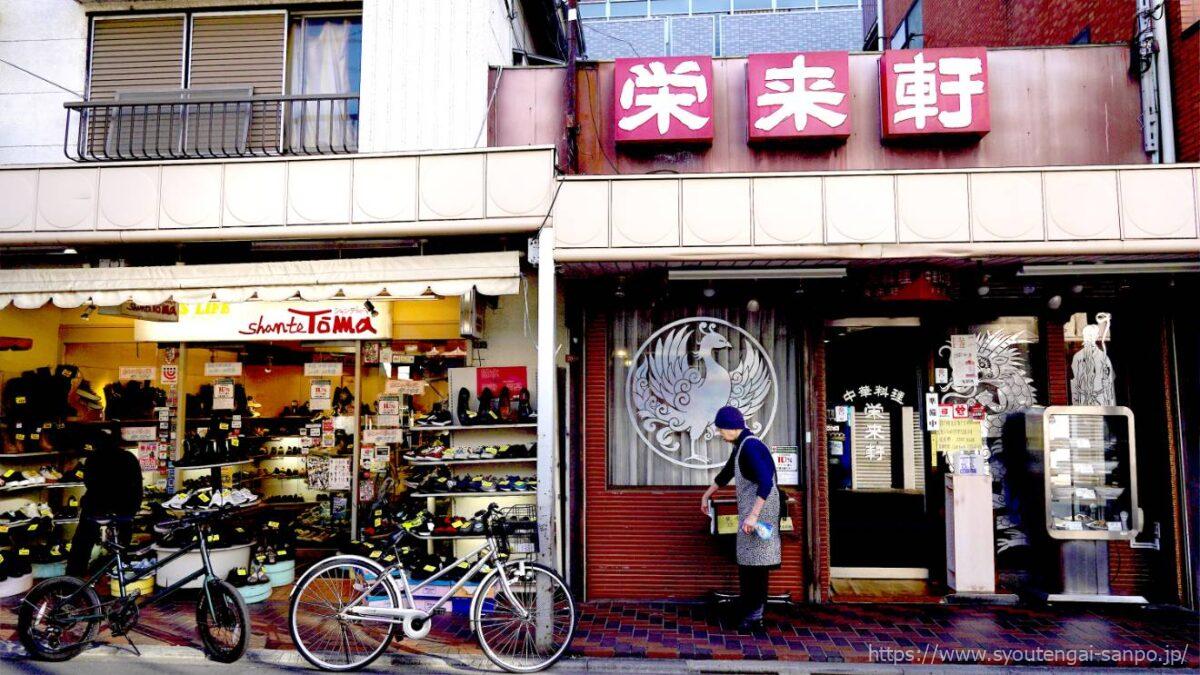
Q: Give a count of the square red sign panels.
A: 3